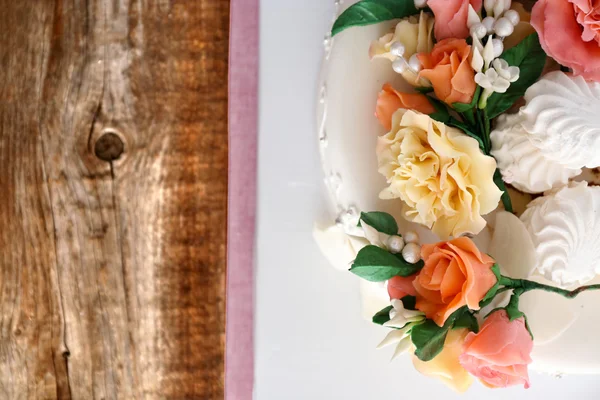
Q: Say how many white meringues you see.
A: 3